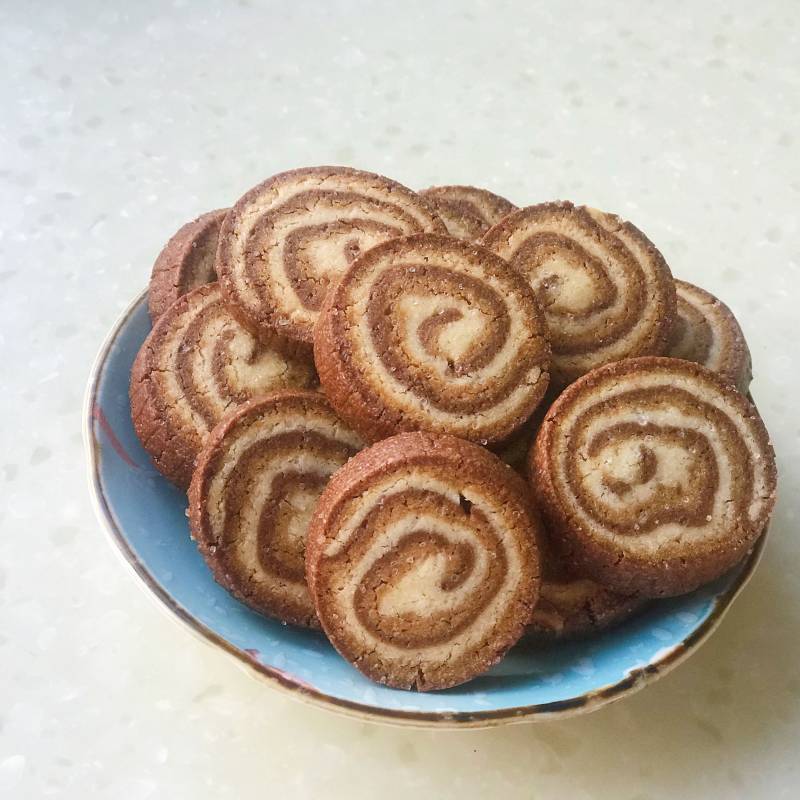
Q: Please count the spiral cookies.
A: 11